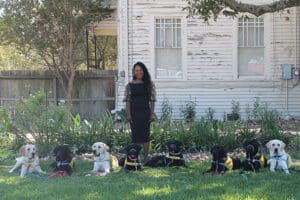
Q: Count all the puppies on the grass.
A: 8